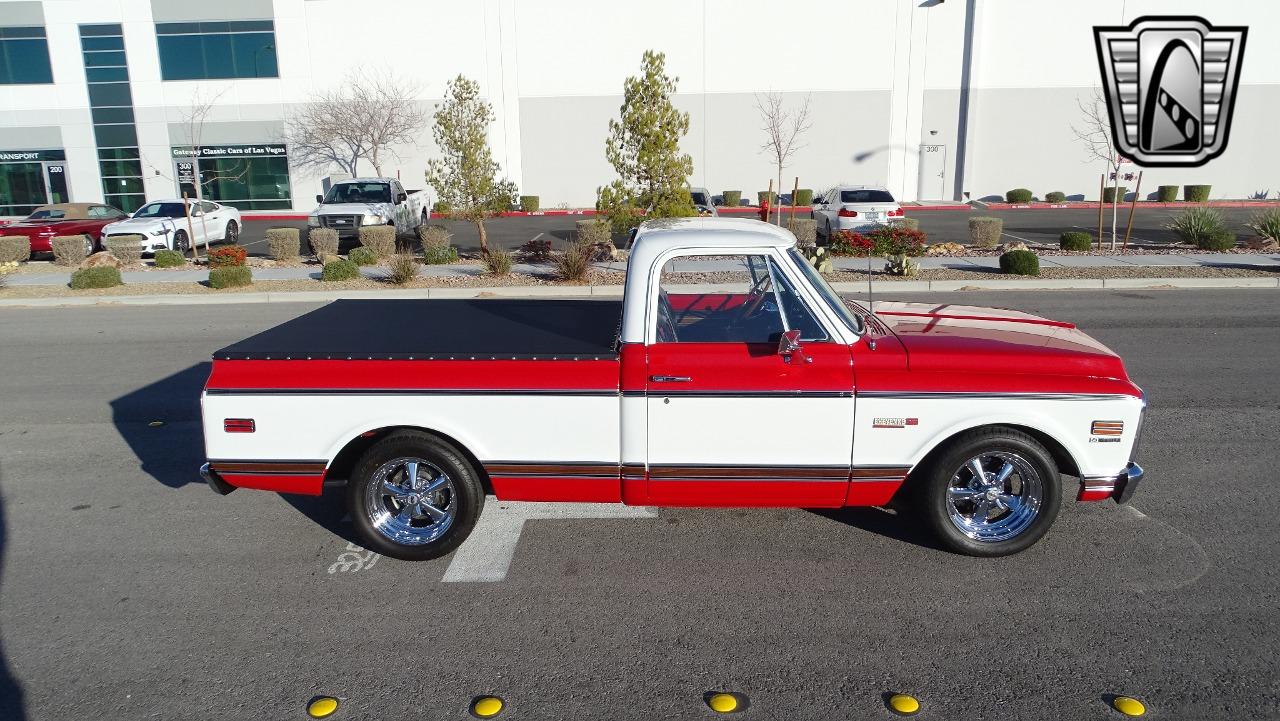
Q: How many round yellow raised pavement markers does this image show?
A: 5